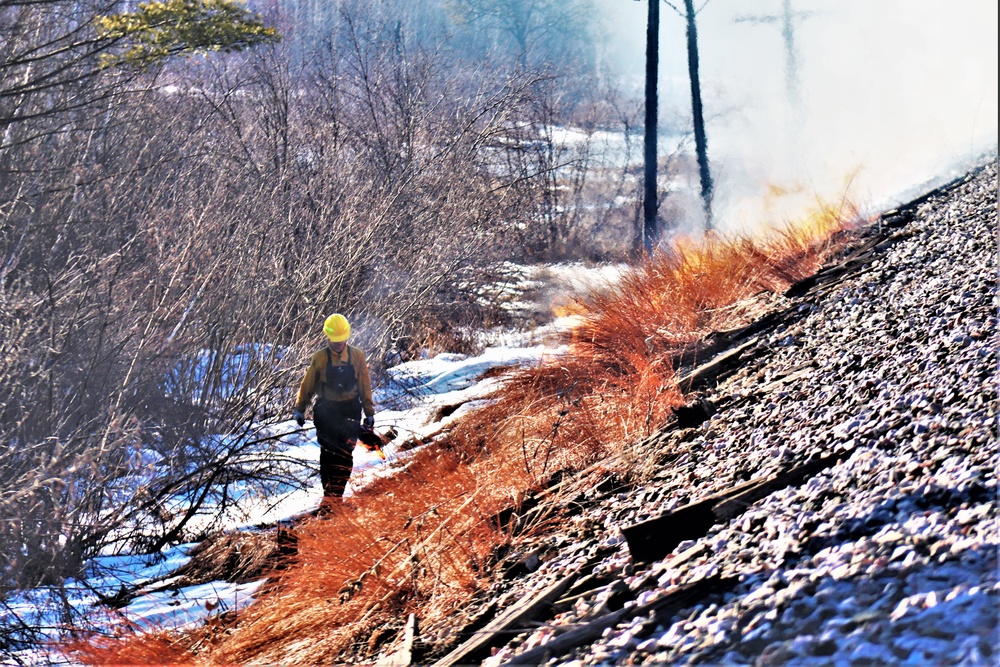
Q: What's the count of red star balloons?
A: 0